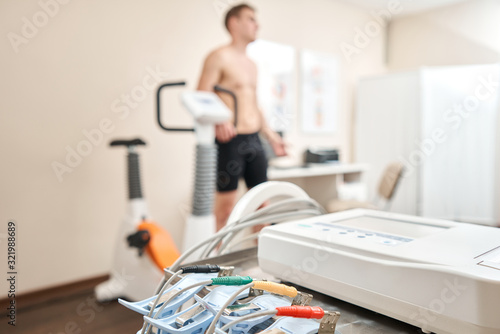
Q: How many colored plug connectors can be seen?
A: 4